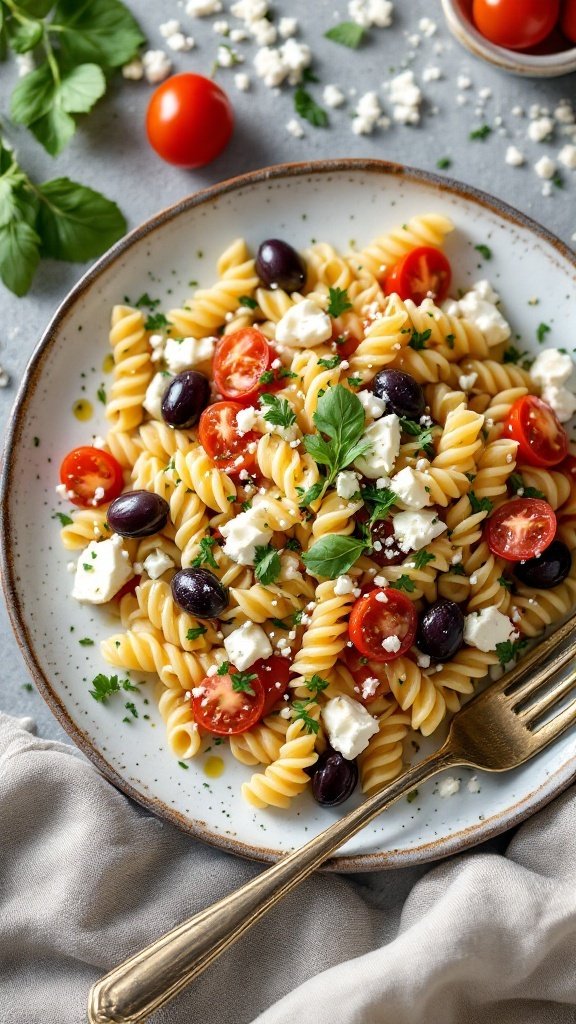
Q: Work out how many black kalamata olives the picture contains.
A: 8